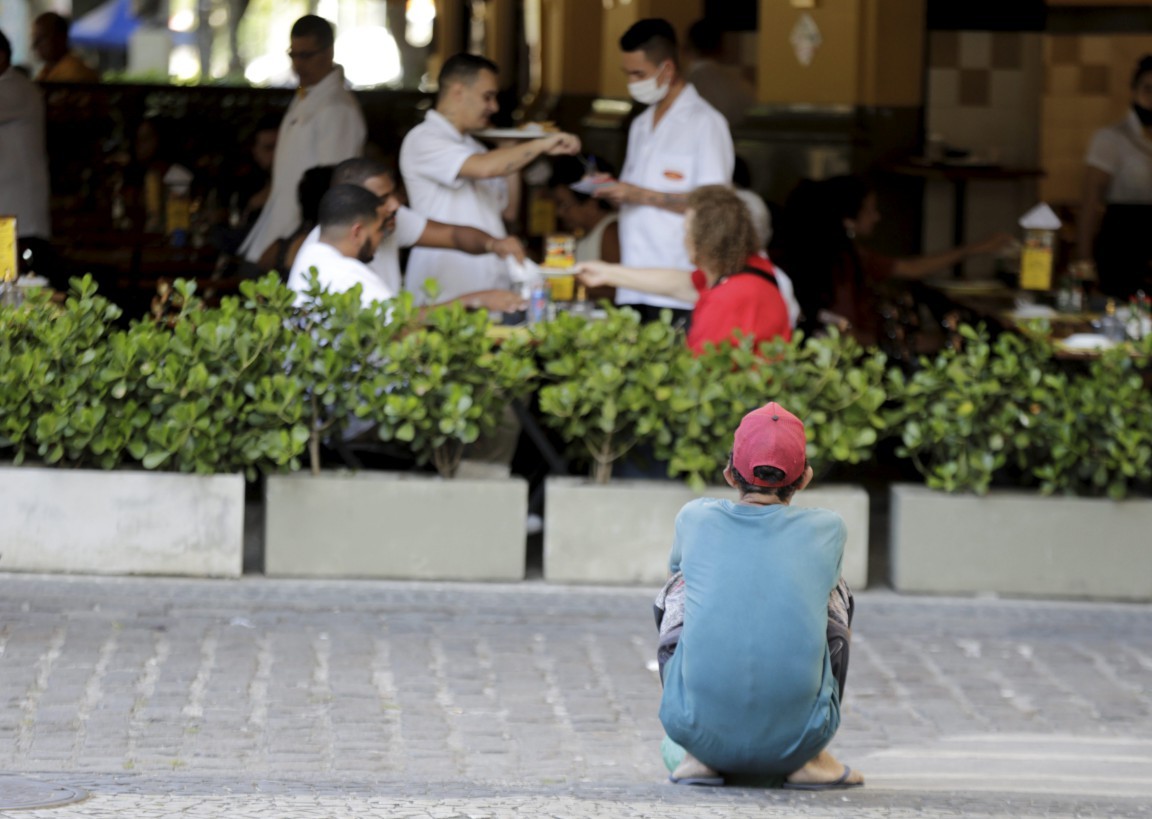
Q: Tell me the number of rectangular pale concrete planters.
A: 4